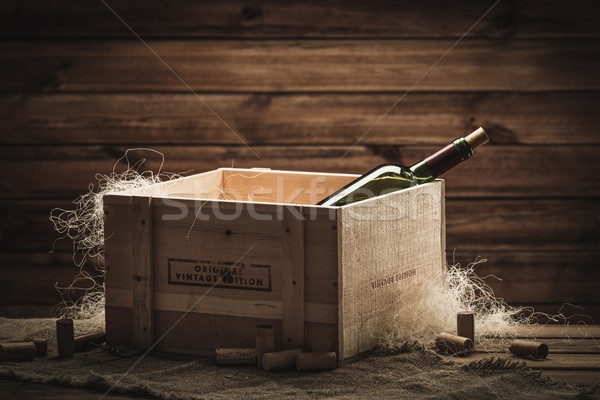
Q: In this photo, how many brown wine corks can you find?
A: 11